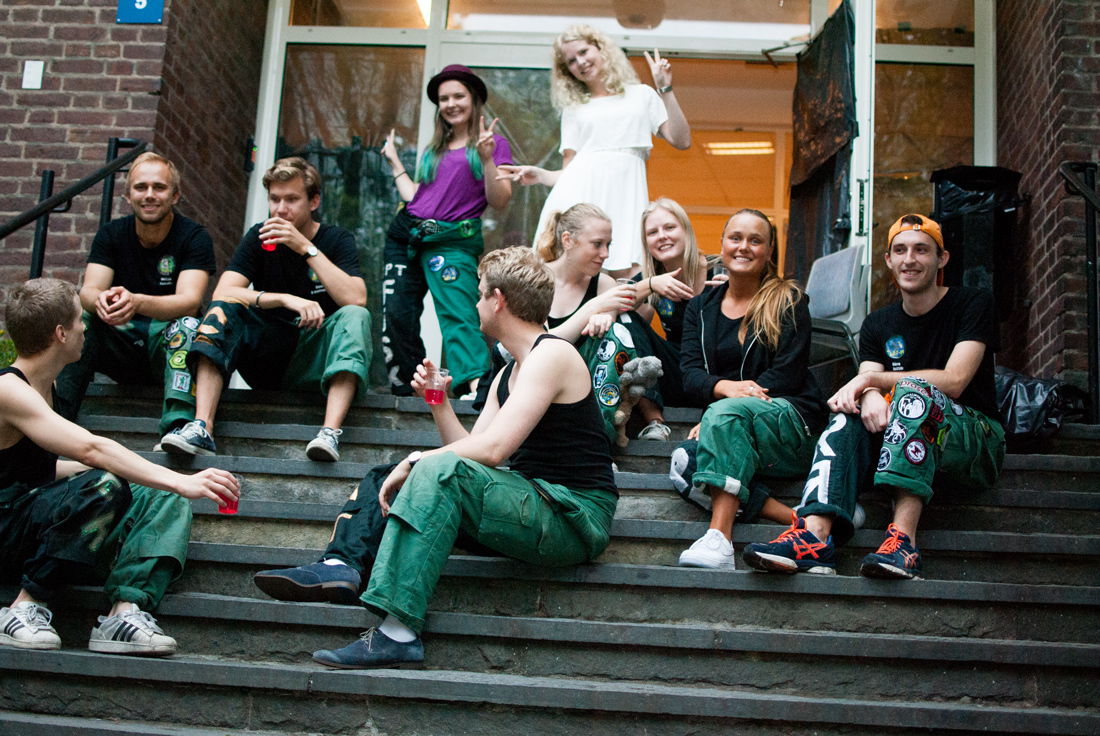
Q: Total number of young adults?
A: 10